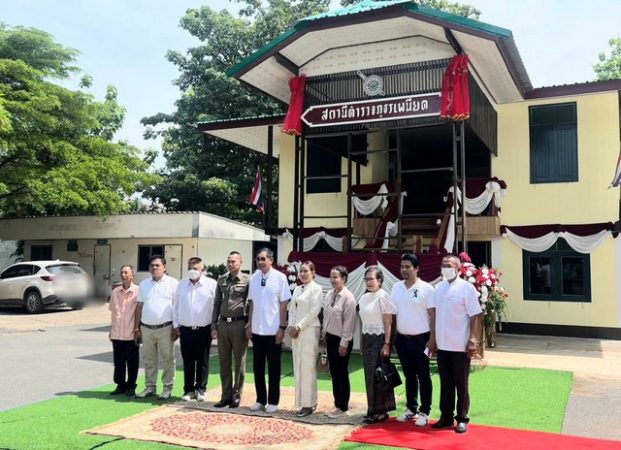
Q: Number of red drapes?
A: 2